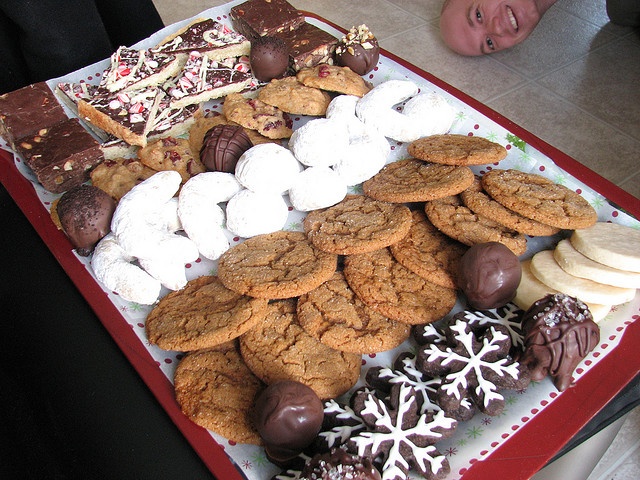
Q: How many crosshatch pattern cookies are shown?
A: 1